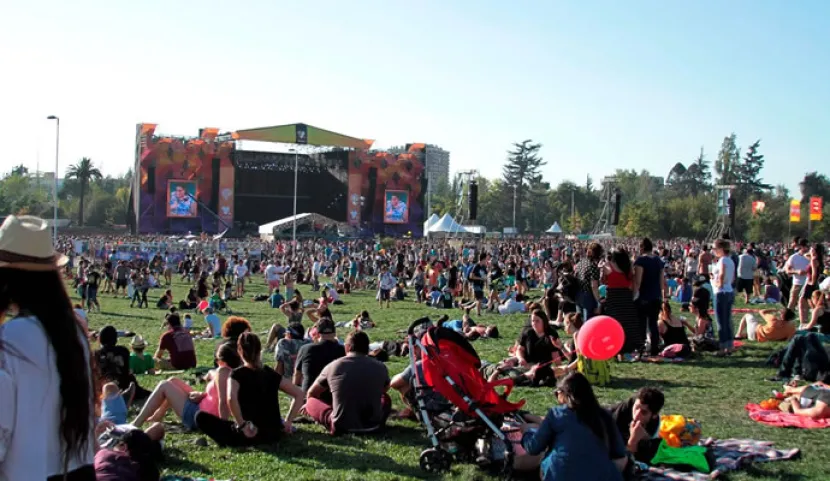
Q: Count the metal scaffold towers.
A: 3